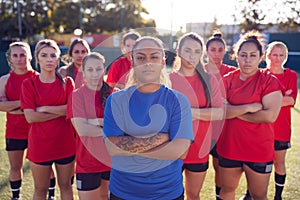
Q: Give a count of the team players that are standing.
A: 10